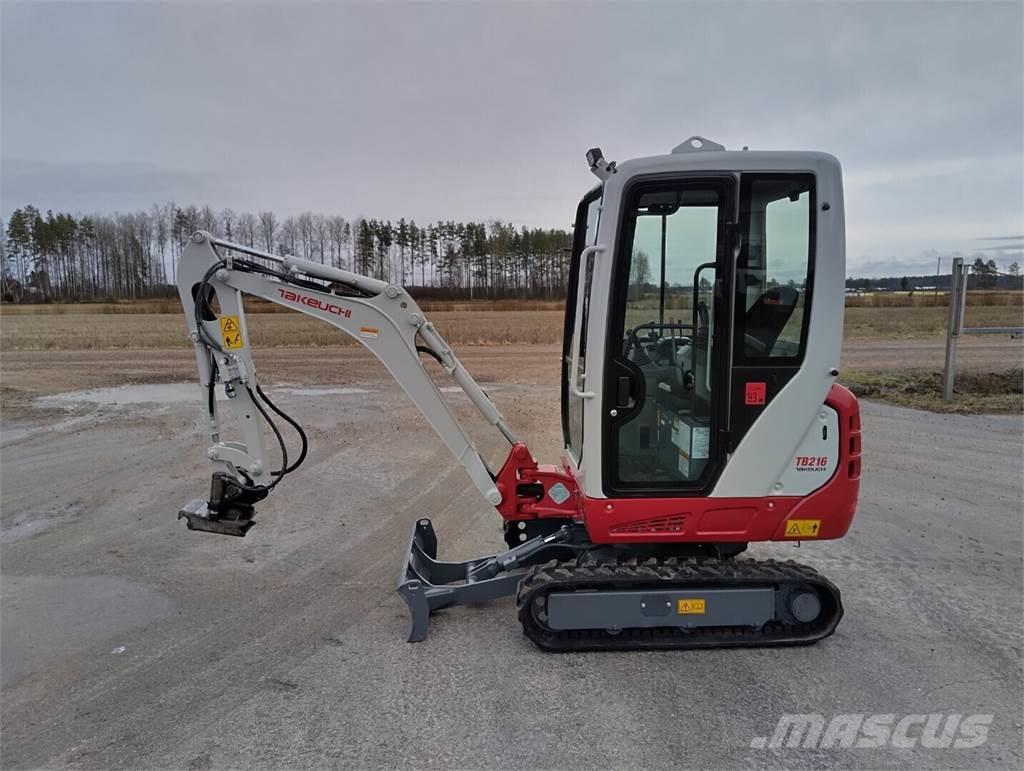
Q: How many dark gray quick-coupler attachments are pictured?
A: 1